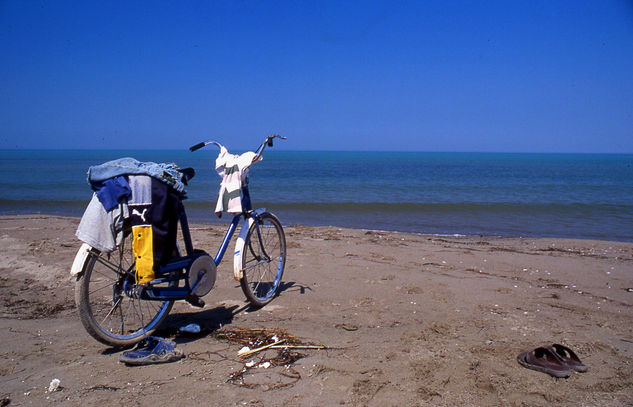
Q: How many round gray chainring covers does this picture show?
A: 1